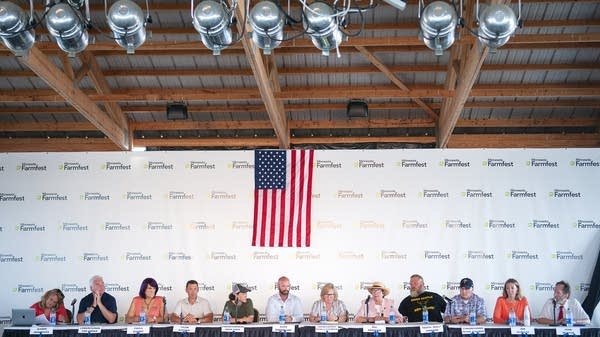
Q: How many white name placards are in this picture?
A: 12